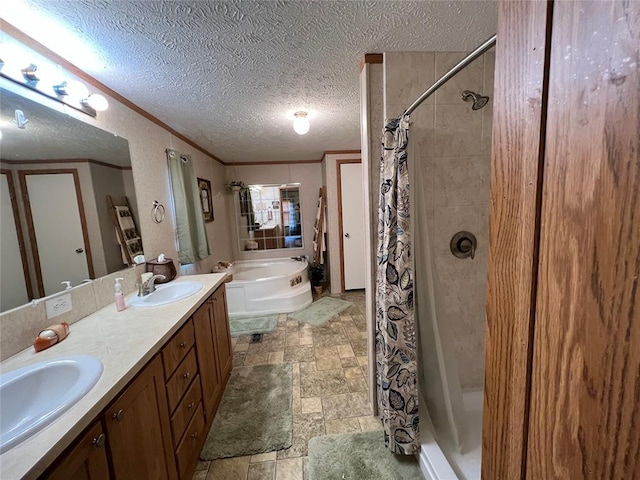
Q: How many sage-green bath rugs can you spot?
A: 4